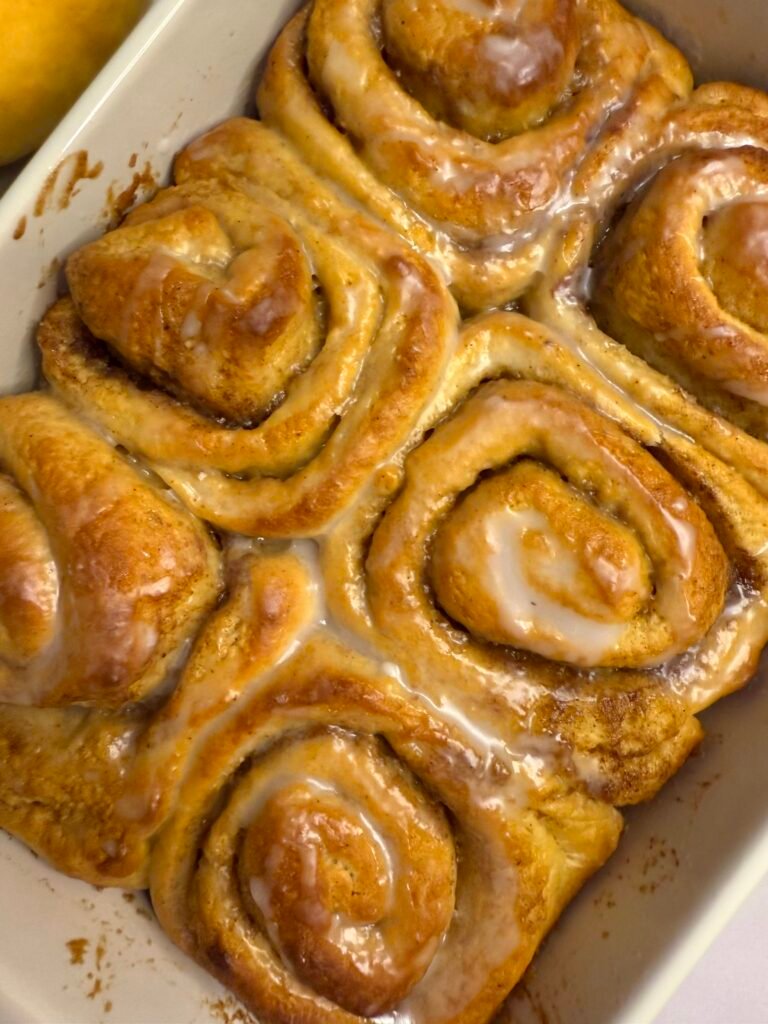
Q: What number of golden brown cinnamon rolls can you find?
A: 6